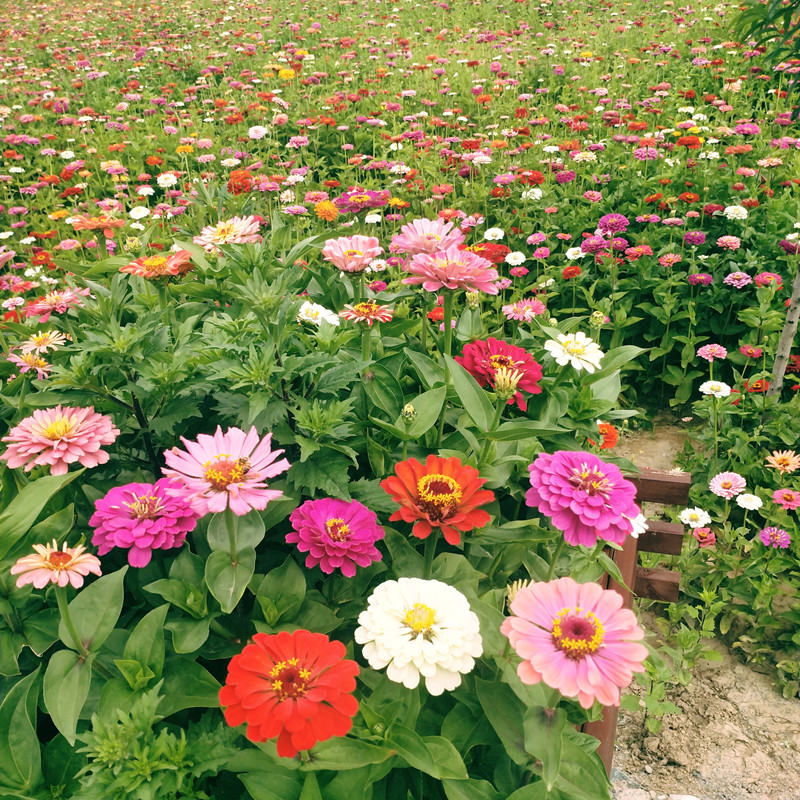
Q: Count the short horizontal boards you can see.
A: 3